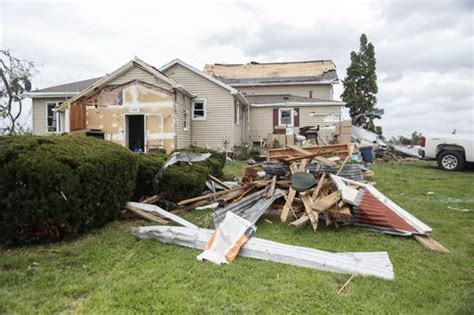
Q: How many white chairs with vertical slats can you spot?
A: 0